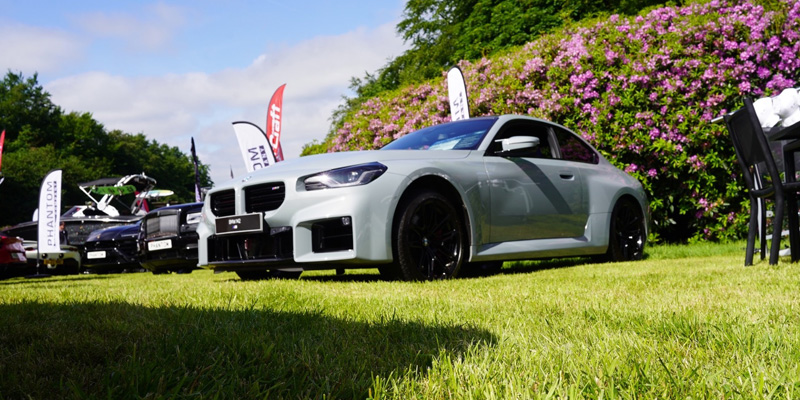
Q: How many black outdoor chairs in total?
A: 1